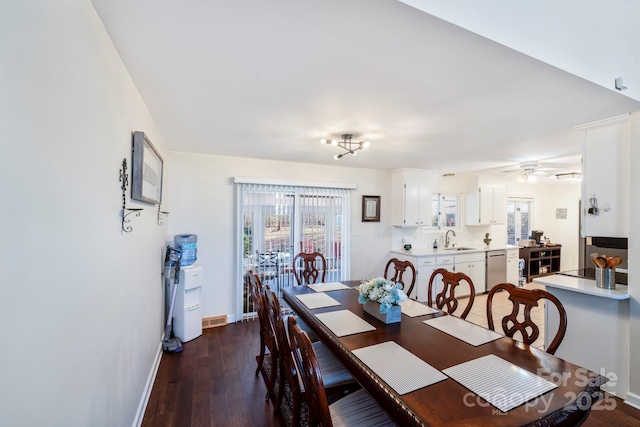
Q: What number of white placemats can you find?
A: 7